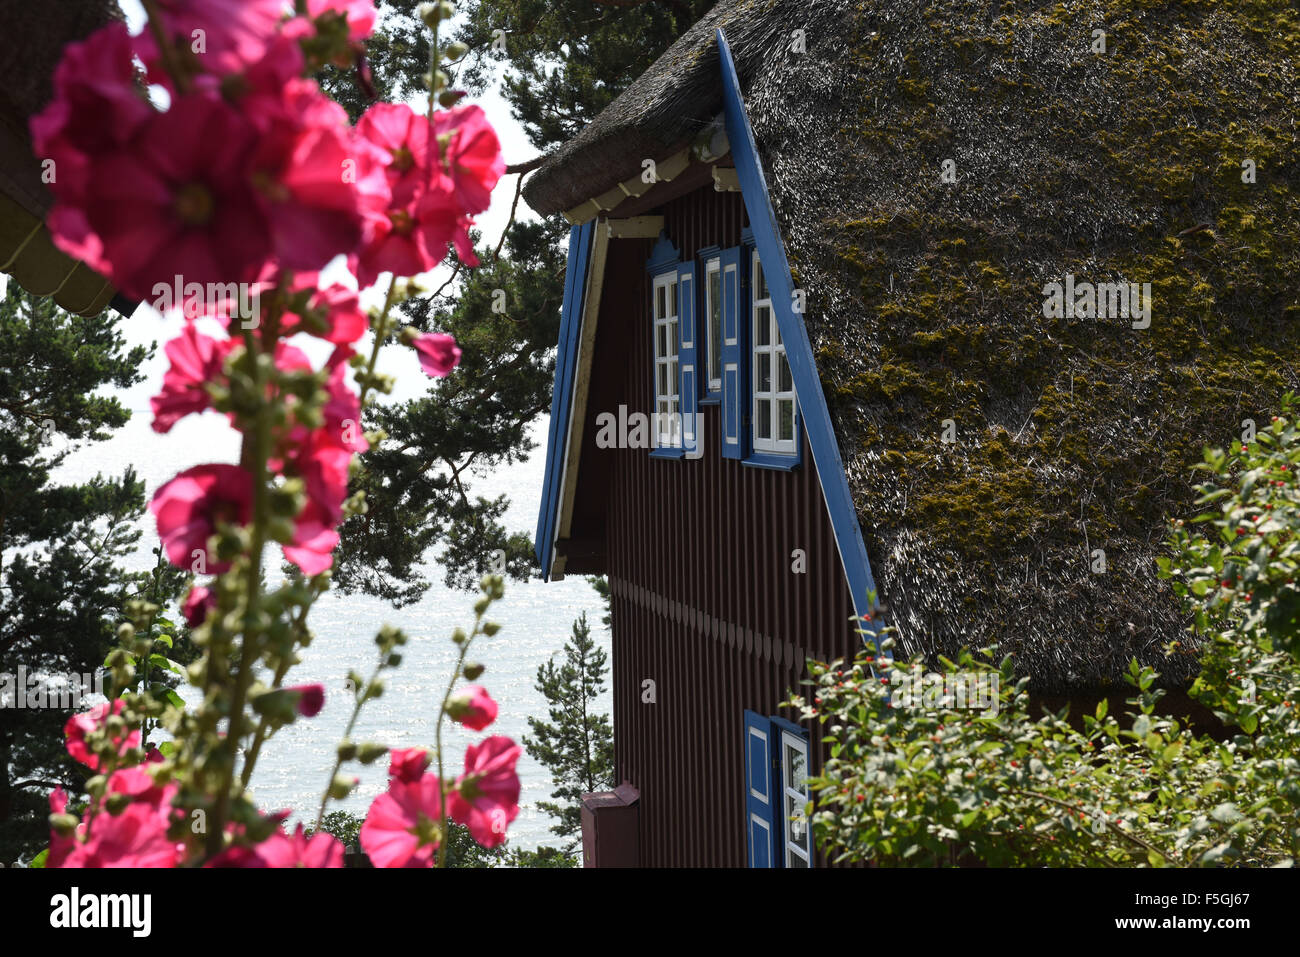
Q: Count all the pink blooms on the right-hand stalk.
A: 4